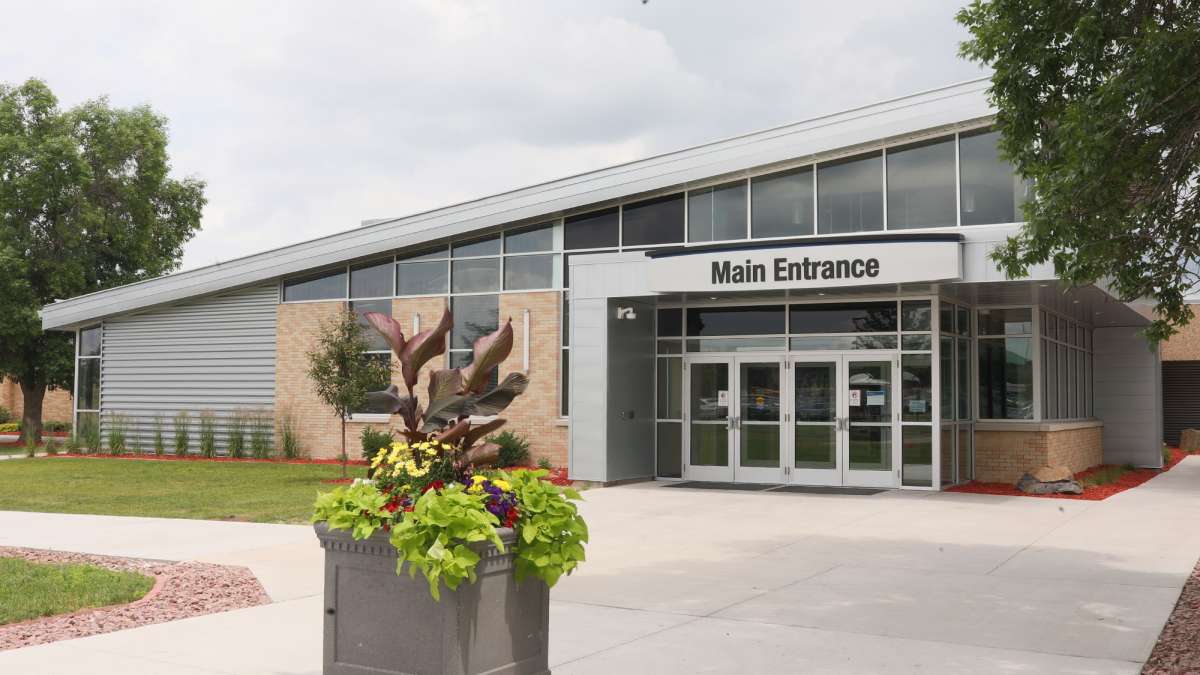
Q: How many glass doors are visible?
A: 4